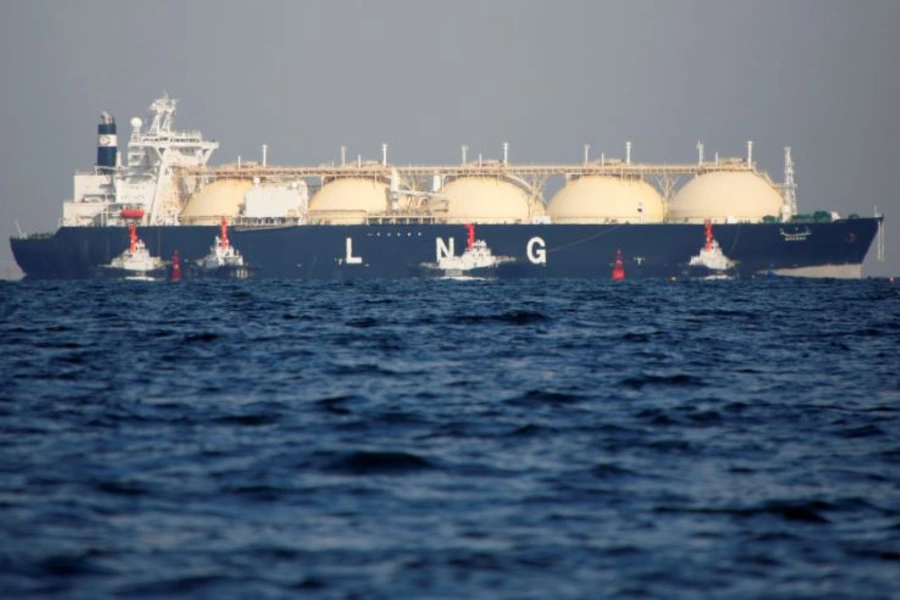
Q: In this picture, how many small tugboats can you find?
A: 4